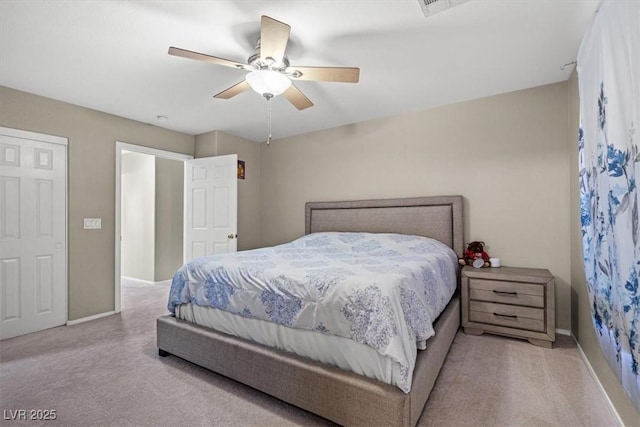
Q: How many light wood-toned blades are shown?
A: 5